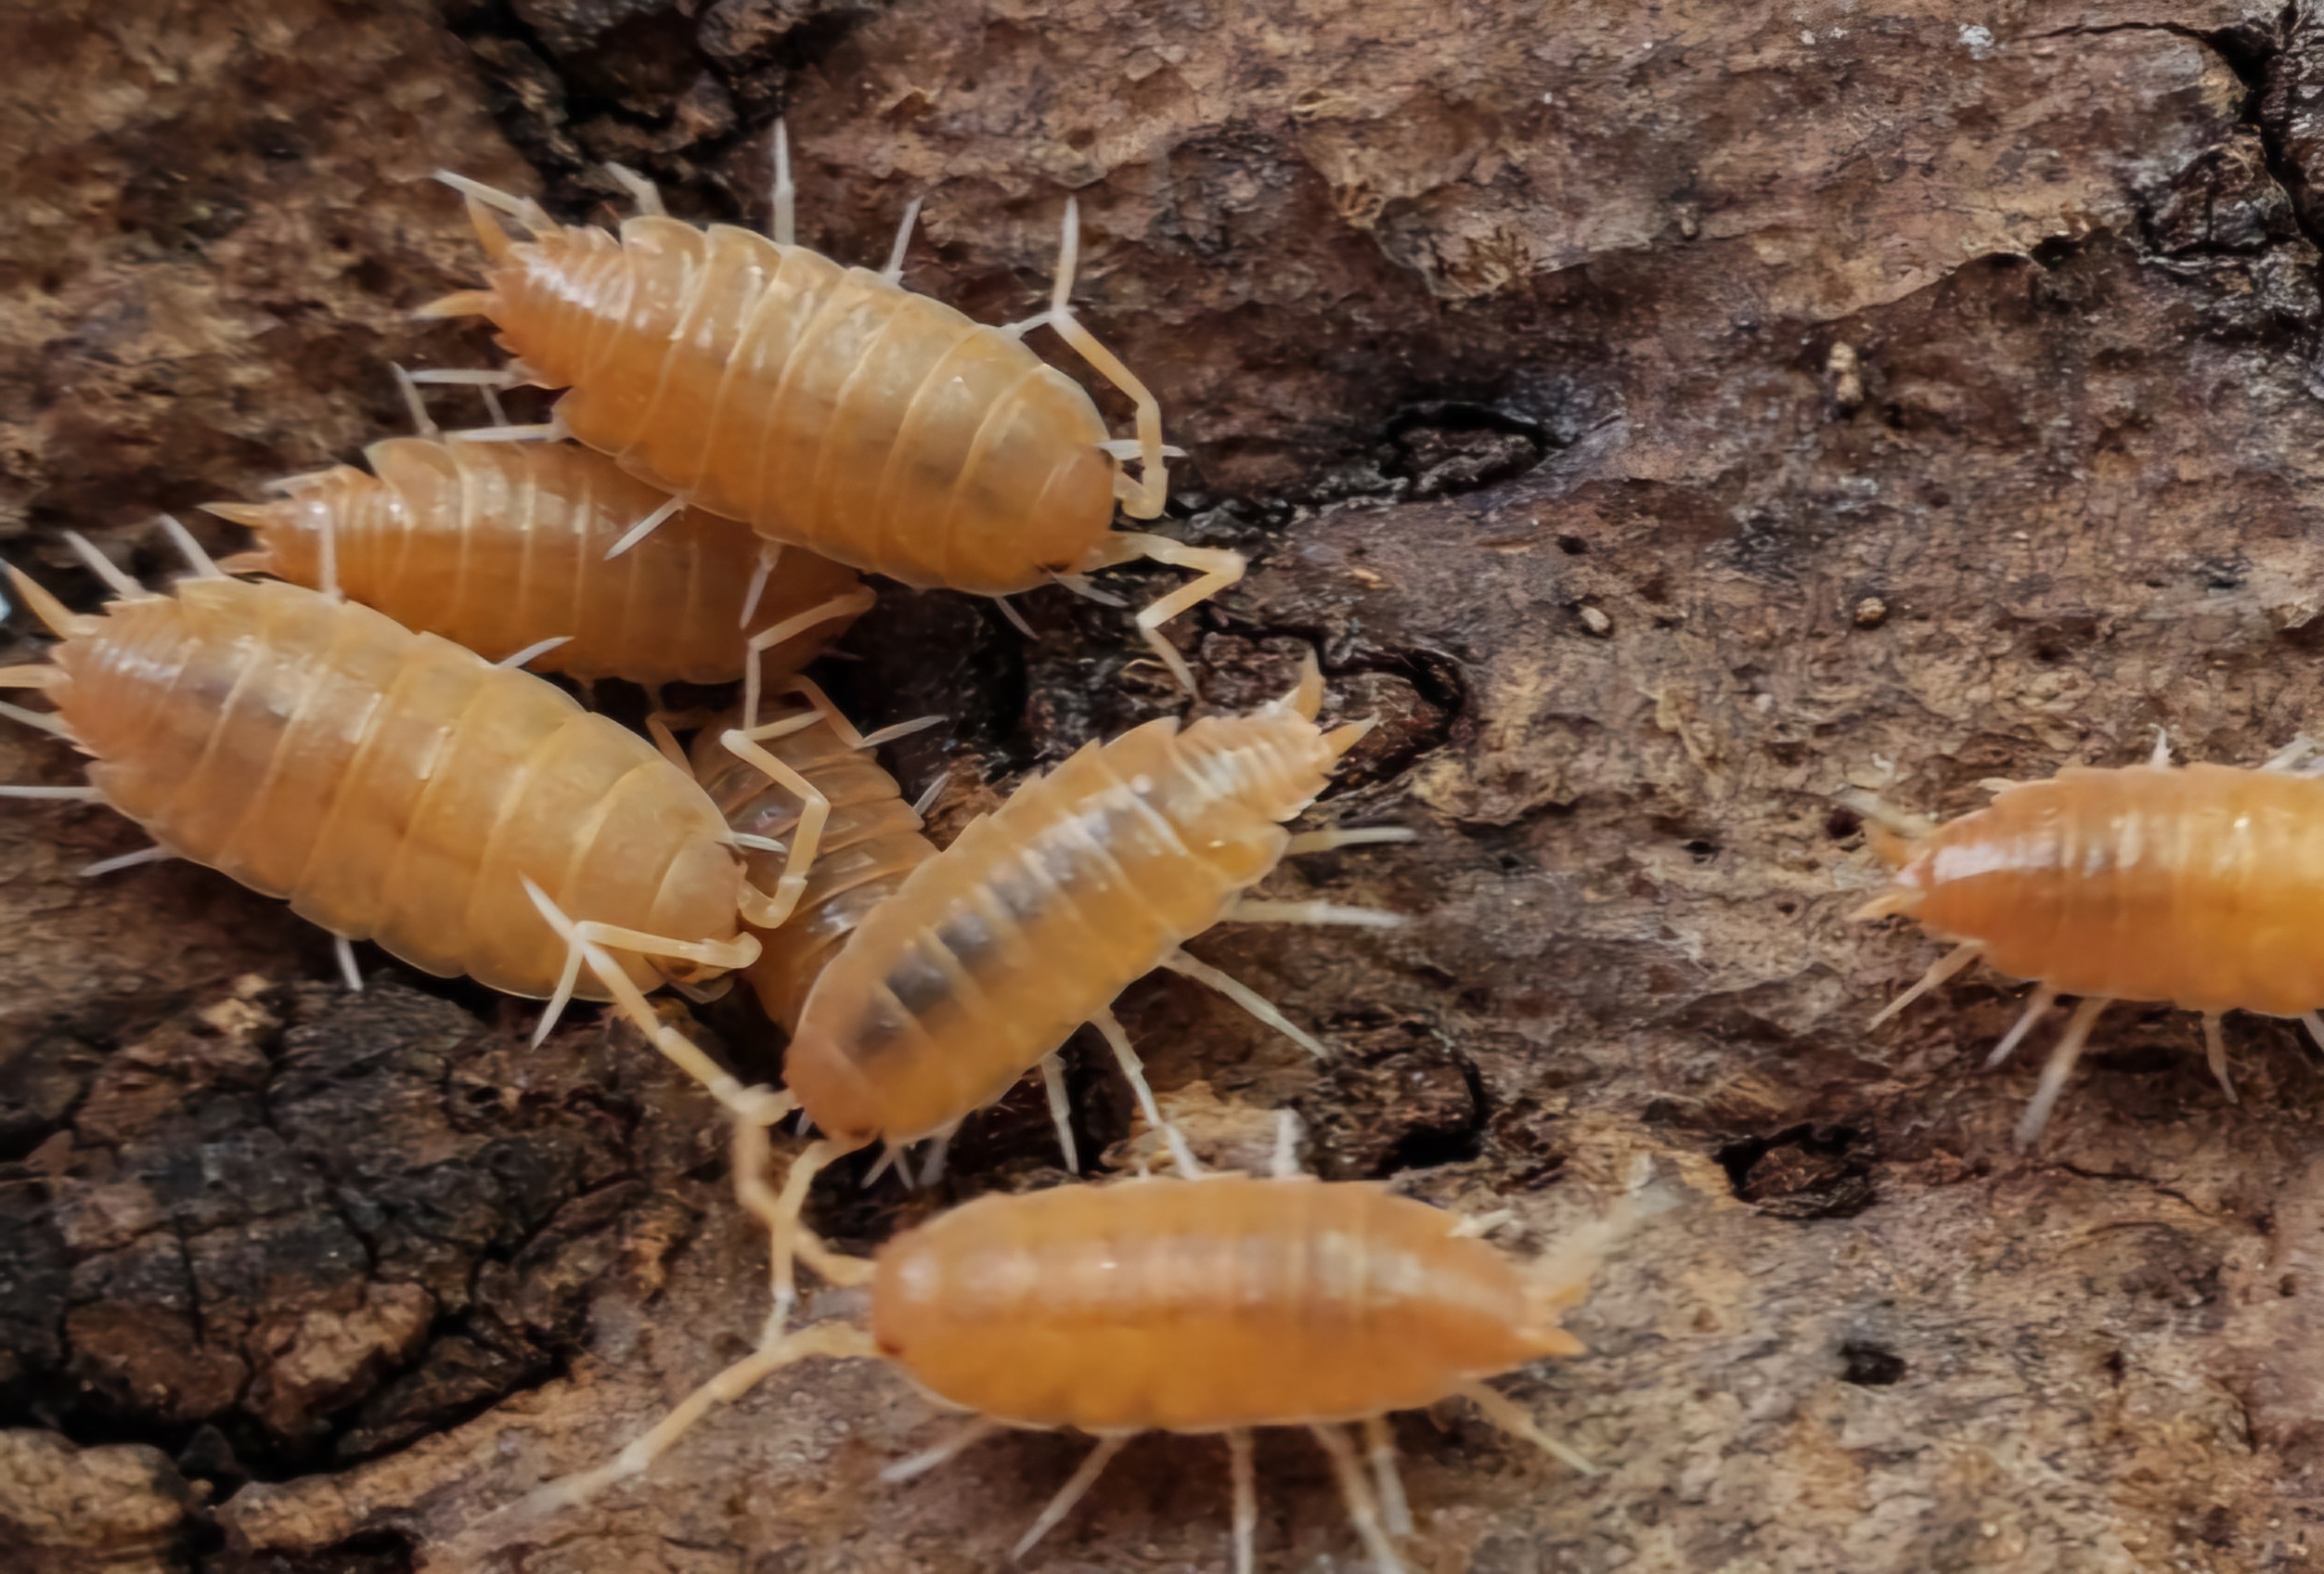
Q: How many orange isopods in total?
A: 7